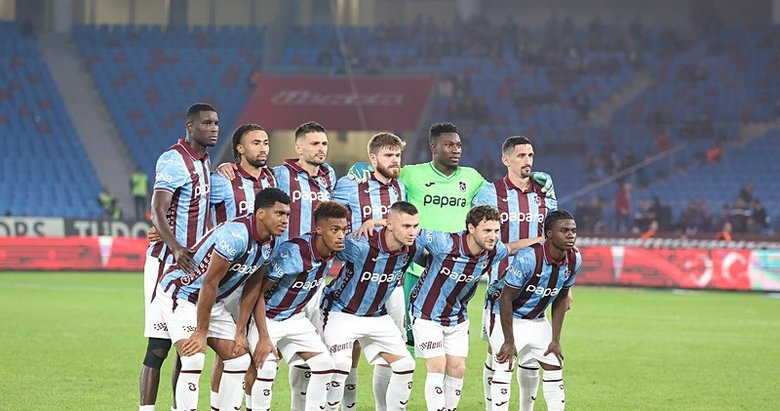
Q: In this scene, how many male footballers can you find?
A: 11